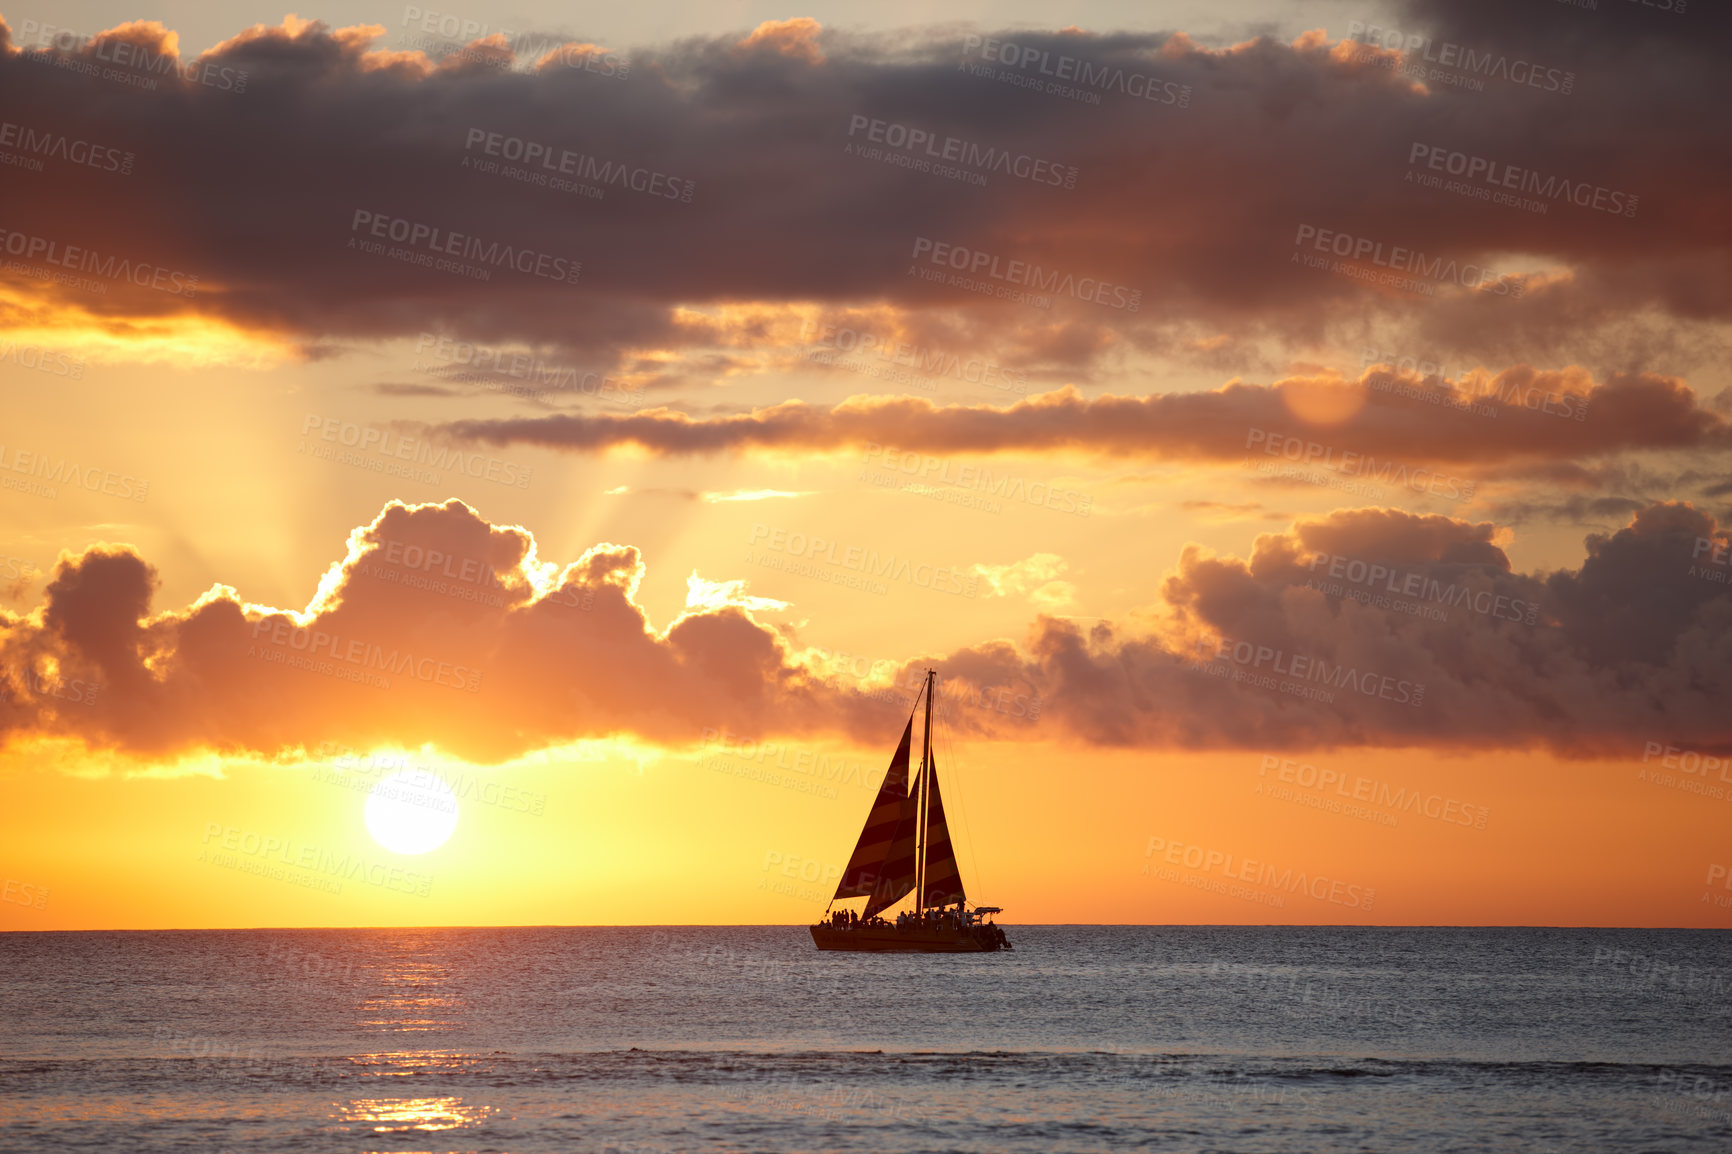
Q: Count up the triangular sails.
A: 3